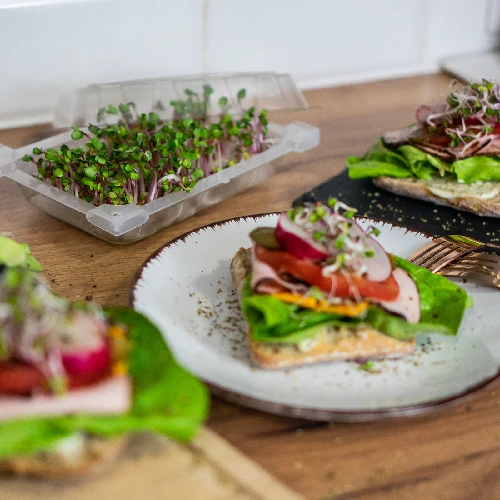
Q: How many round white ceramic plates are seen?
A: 1